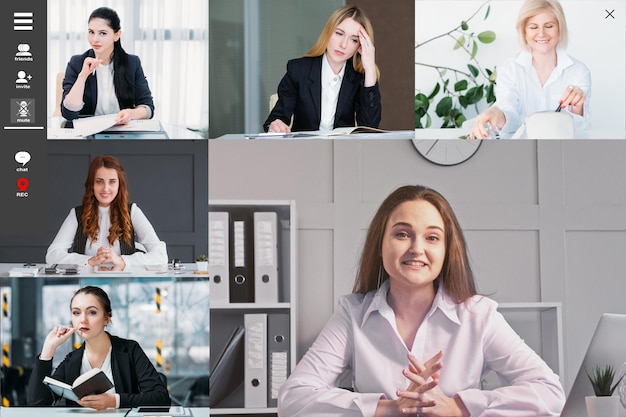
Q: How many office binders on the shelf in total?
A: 5